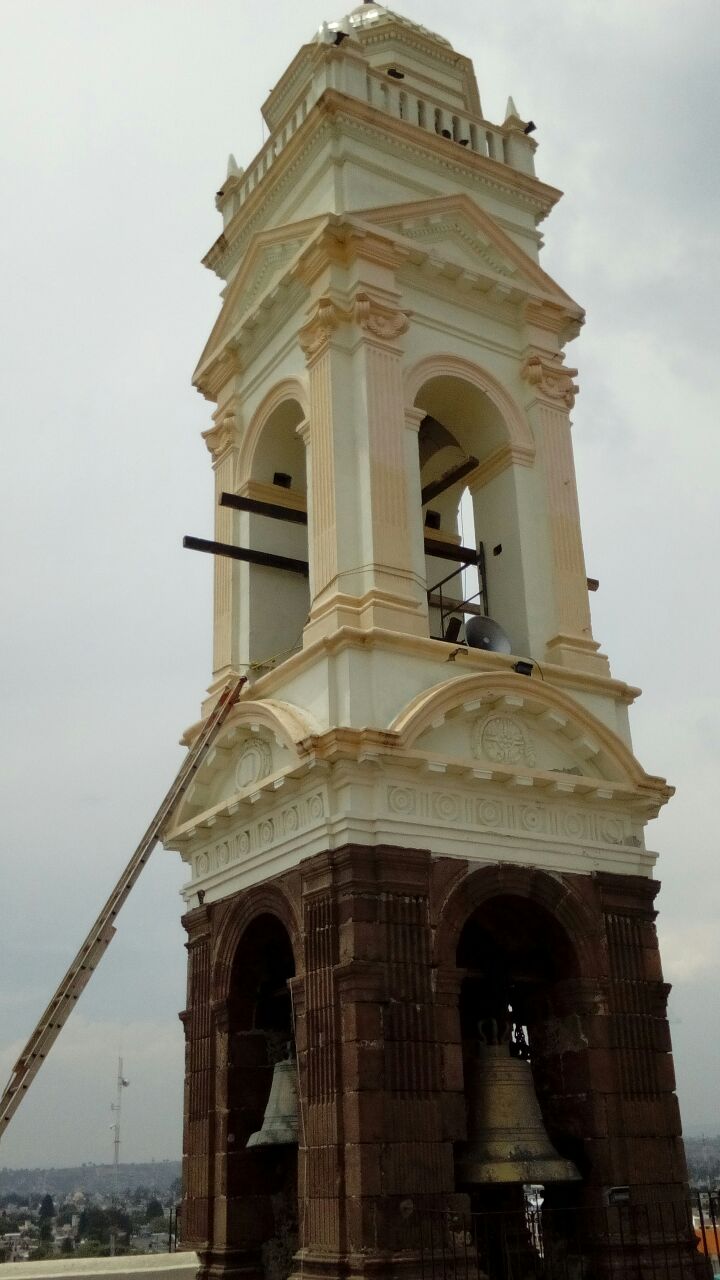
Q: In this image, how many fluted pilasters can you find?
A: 8